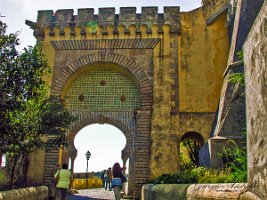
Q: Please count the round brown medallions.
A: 3